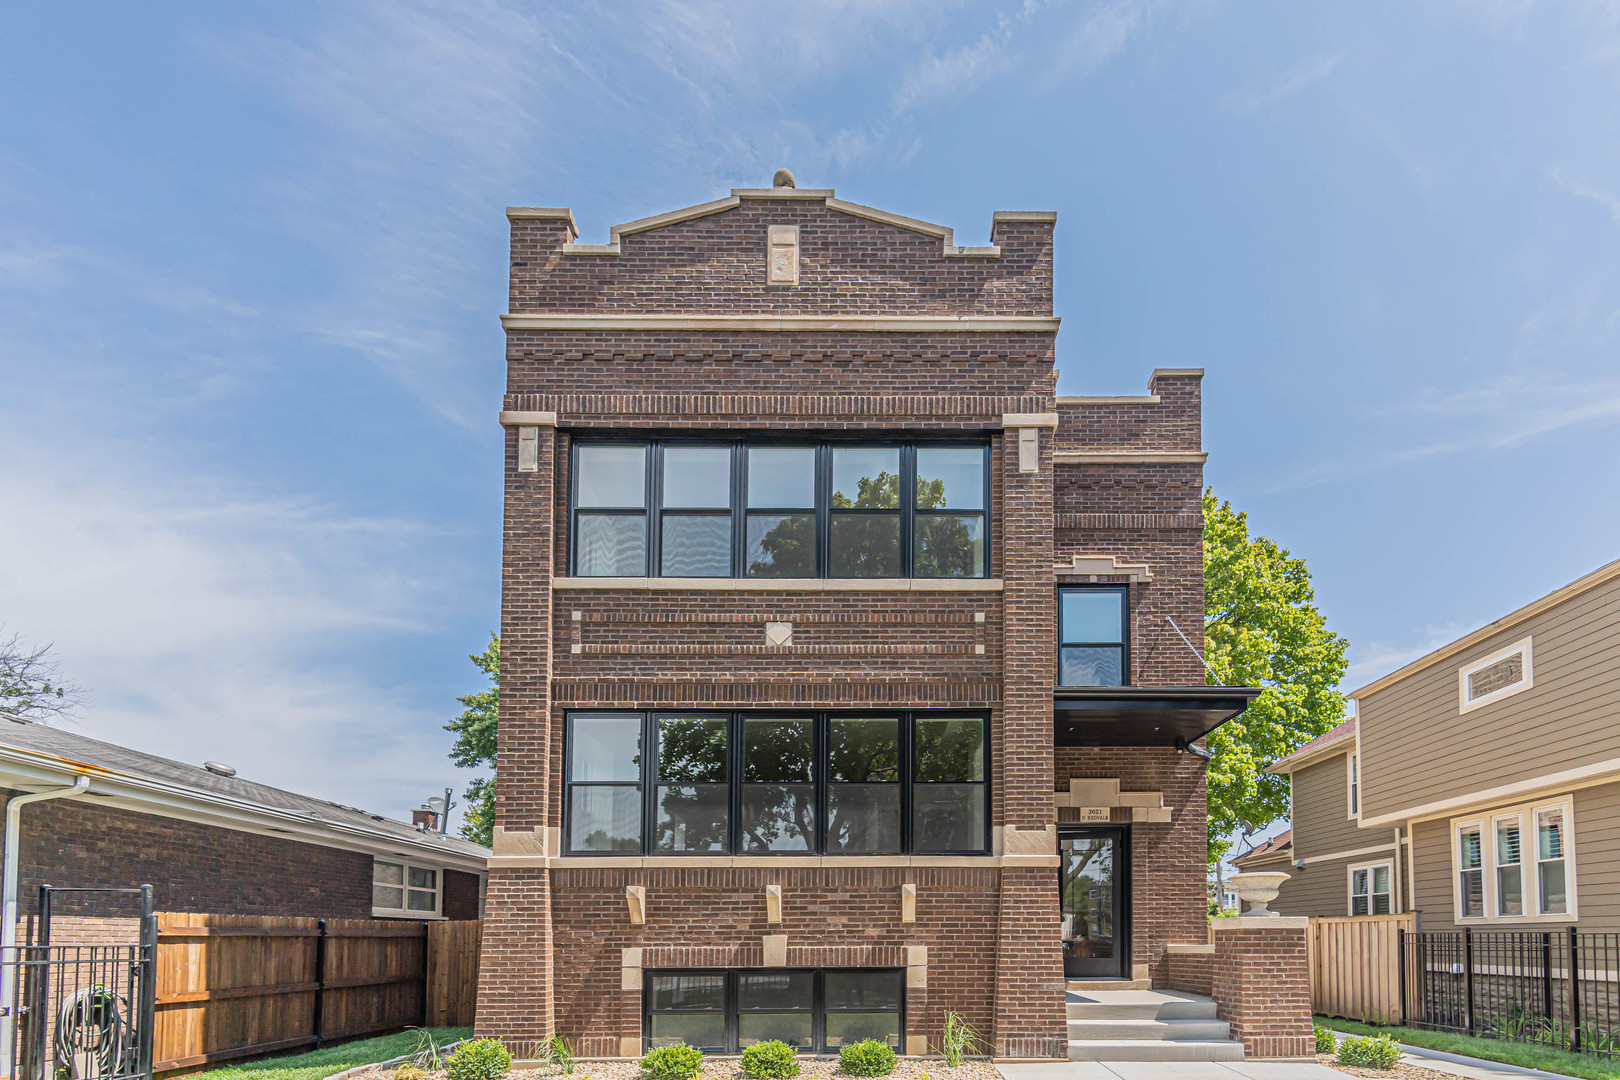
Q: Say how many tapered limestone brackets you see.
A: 3